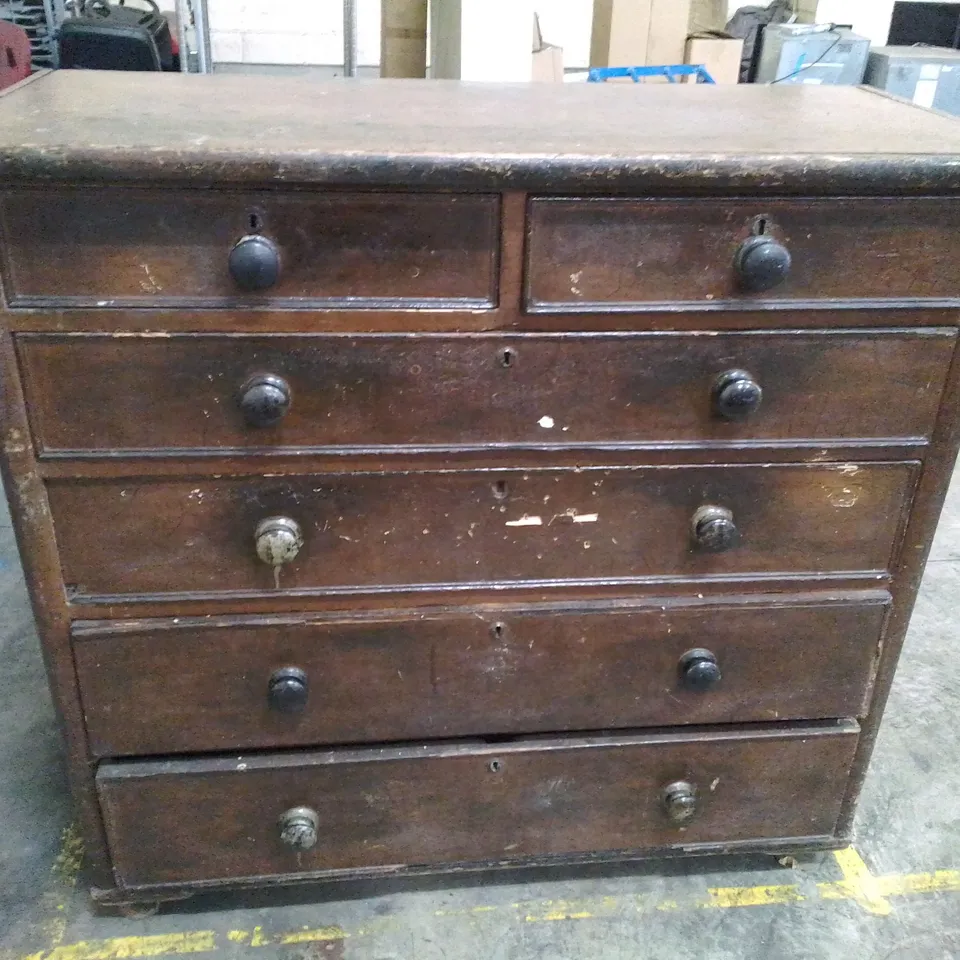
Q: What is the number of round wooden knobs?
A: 10